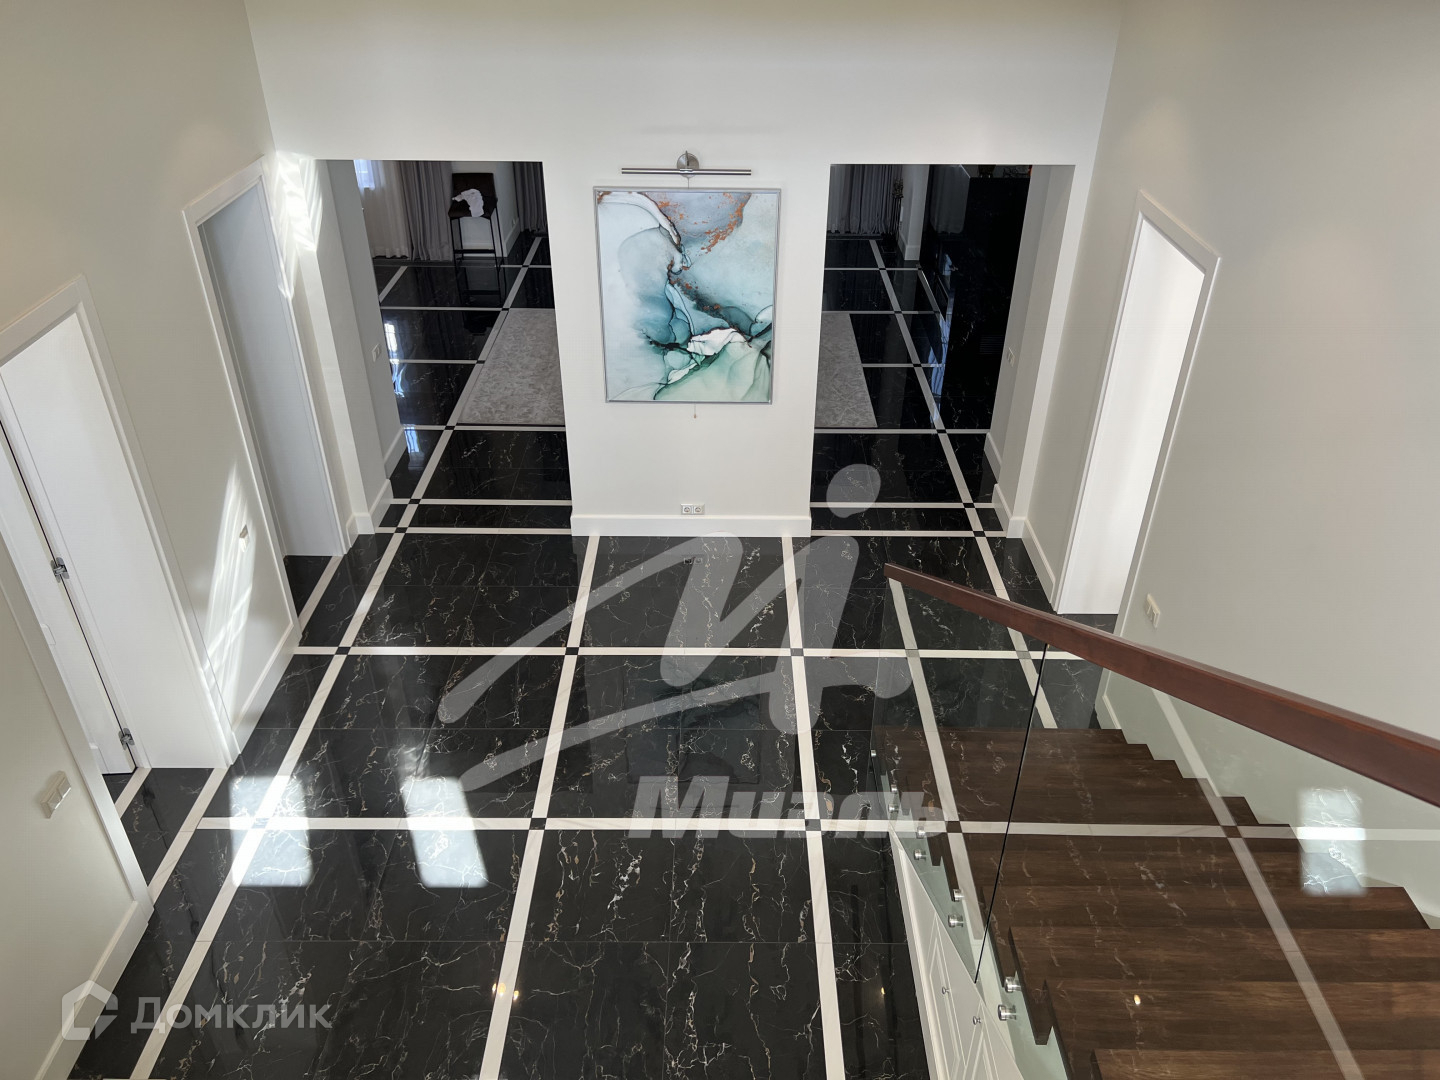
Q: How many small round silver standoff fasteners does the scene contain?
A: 9